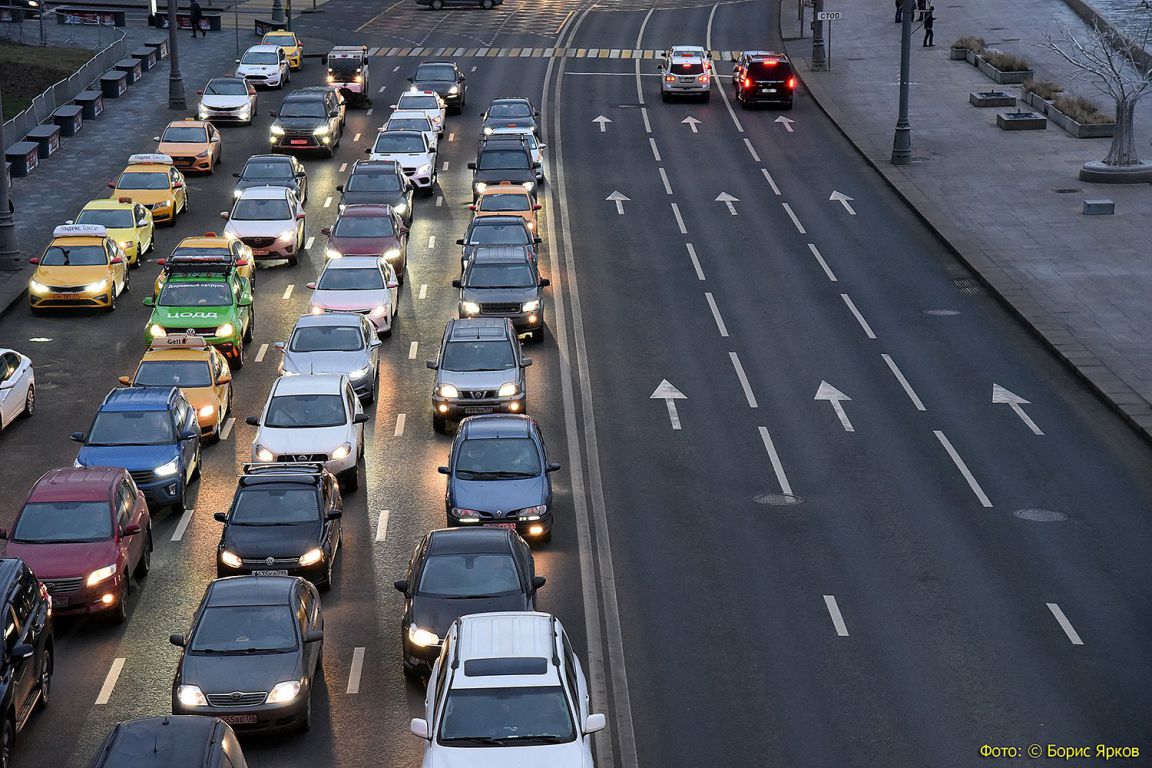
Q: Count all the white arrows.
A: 9